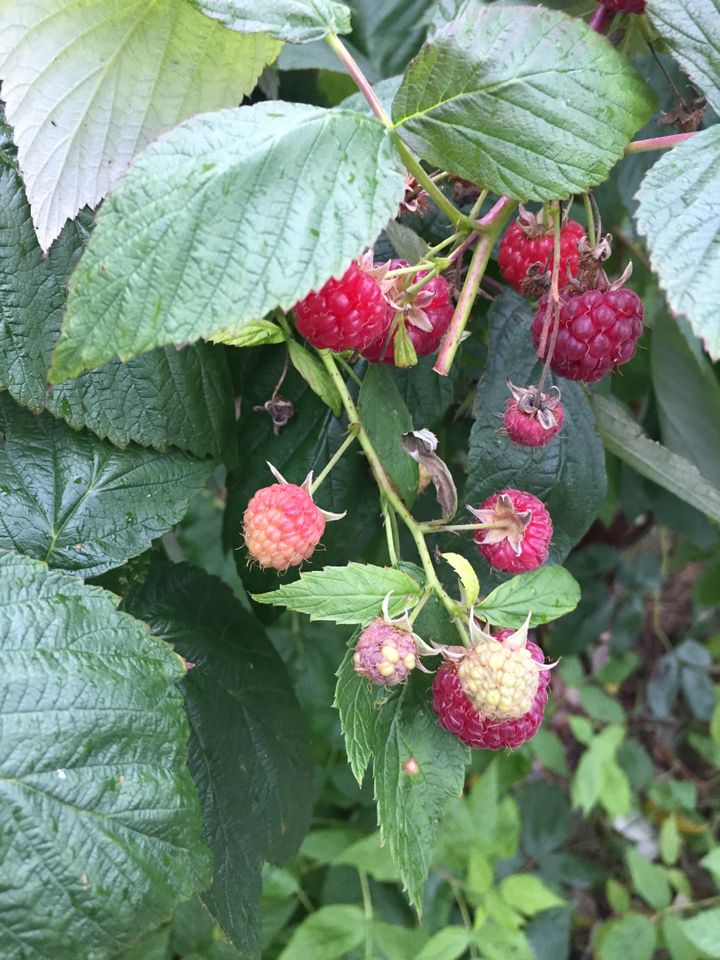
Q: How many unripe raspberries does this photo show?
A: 3